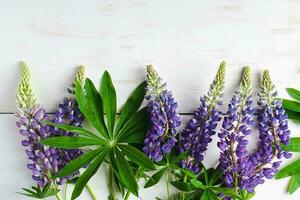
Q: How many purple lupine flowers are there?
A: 6